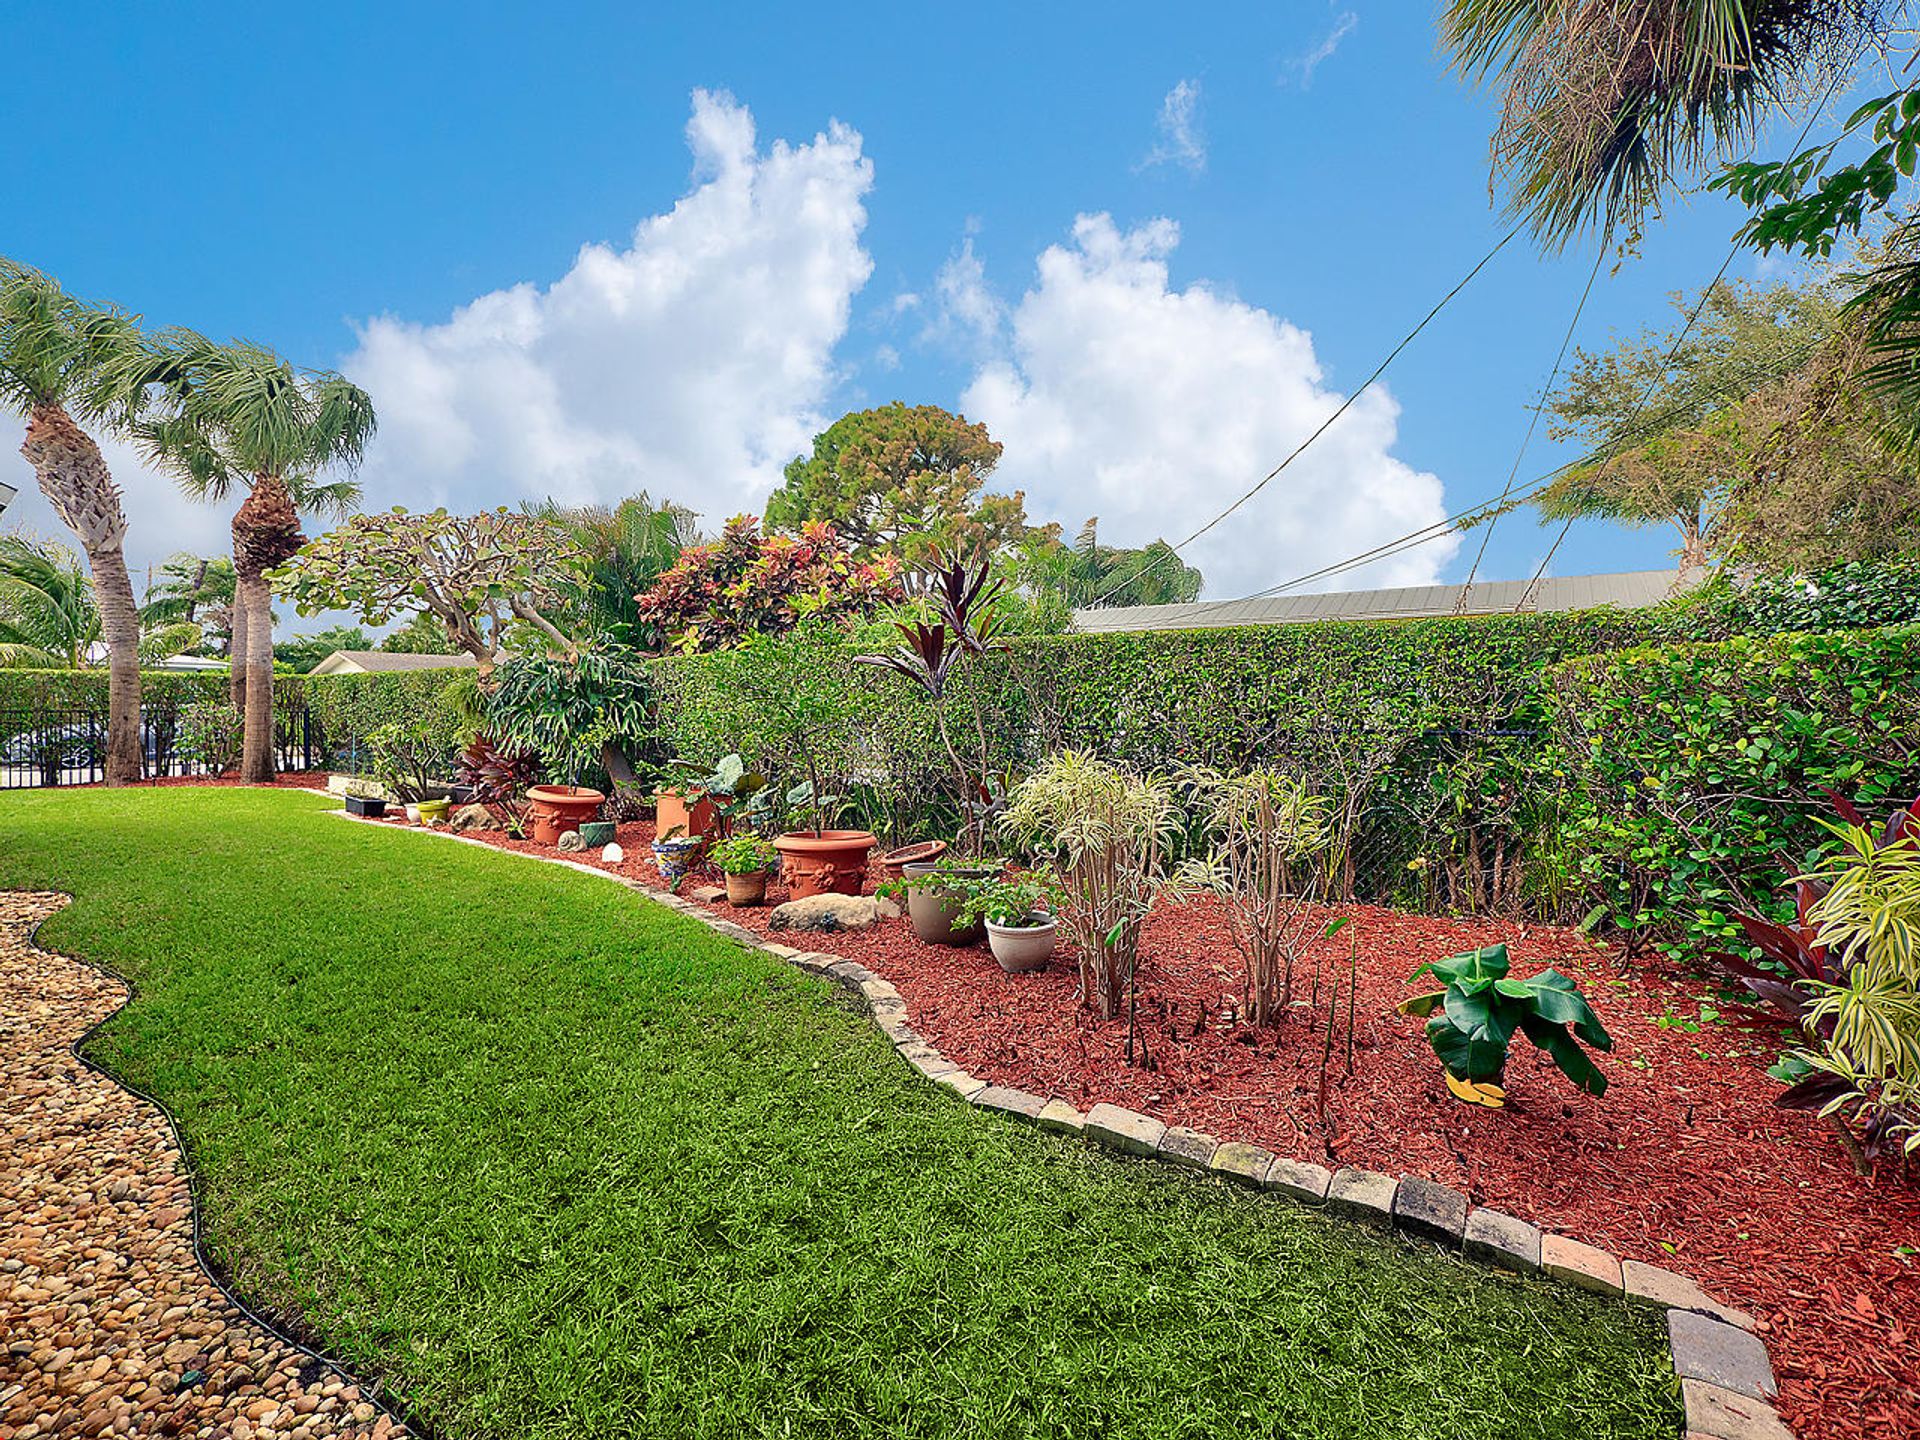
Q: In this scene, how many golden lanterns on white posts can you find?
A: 0